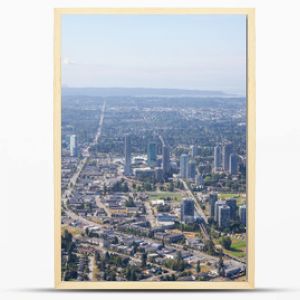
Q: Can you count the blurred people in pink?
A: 0